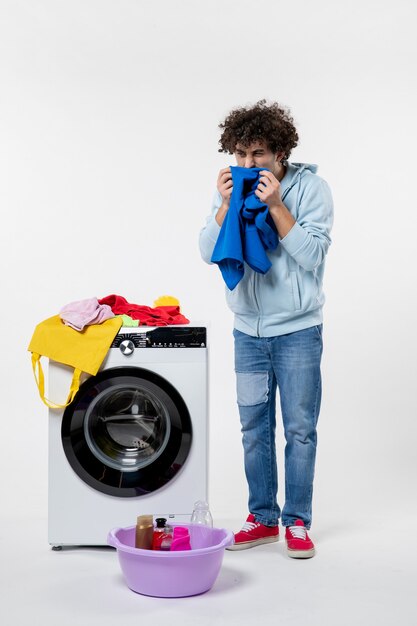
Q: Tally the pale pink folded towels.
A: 1